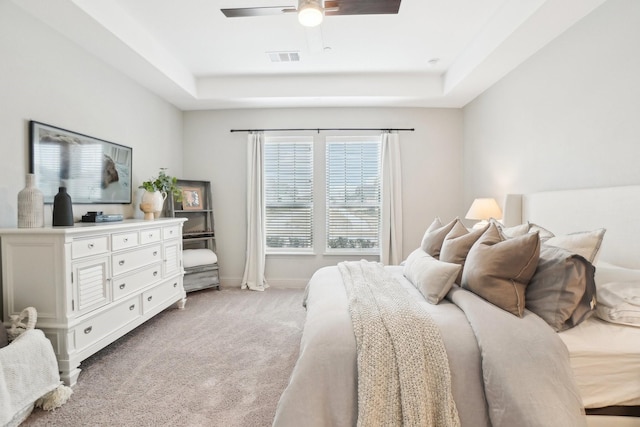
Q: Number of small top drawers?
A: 4